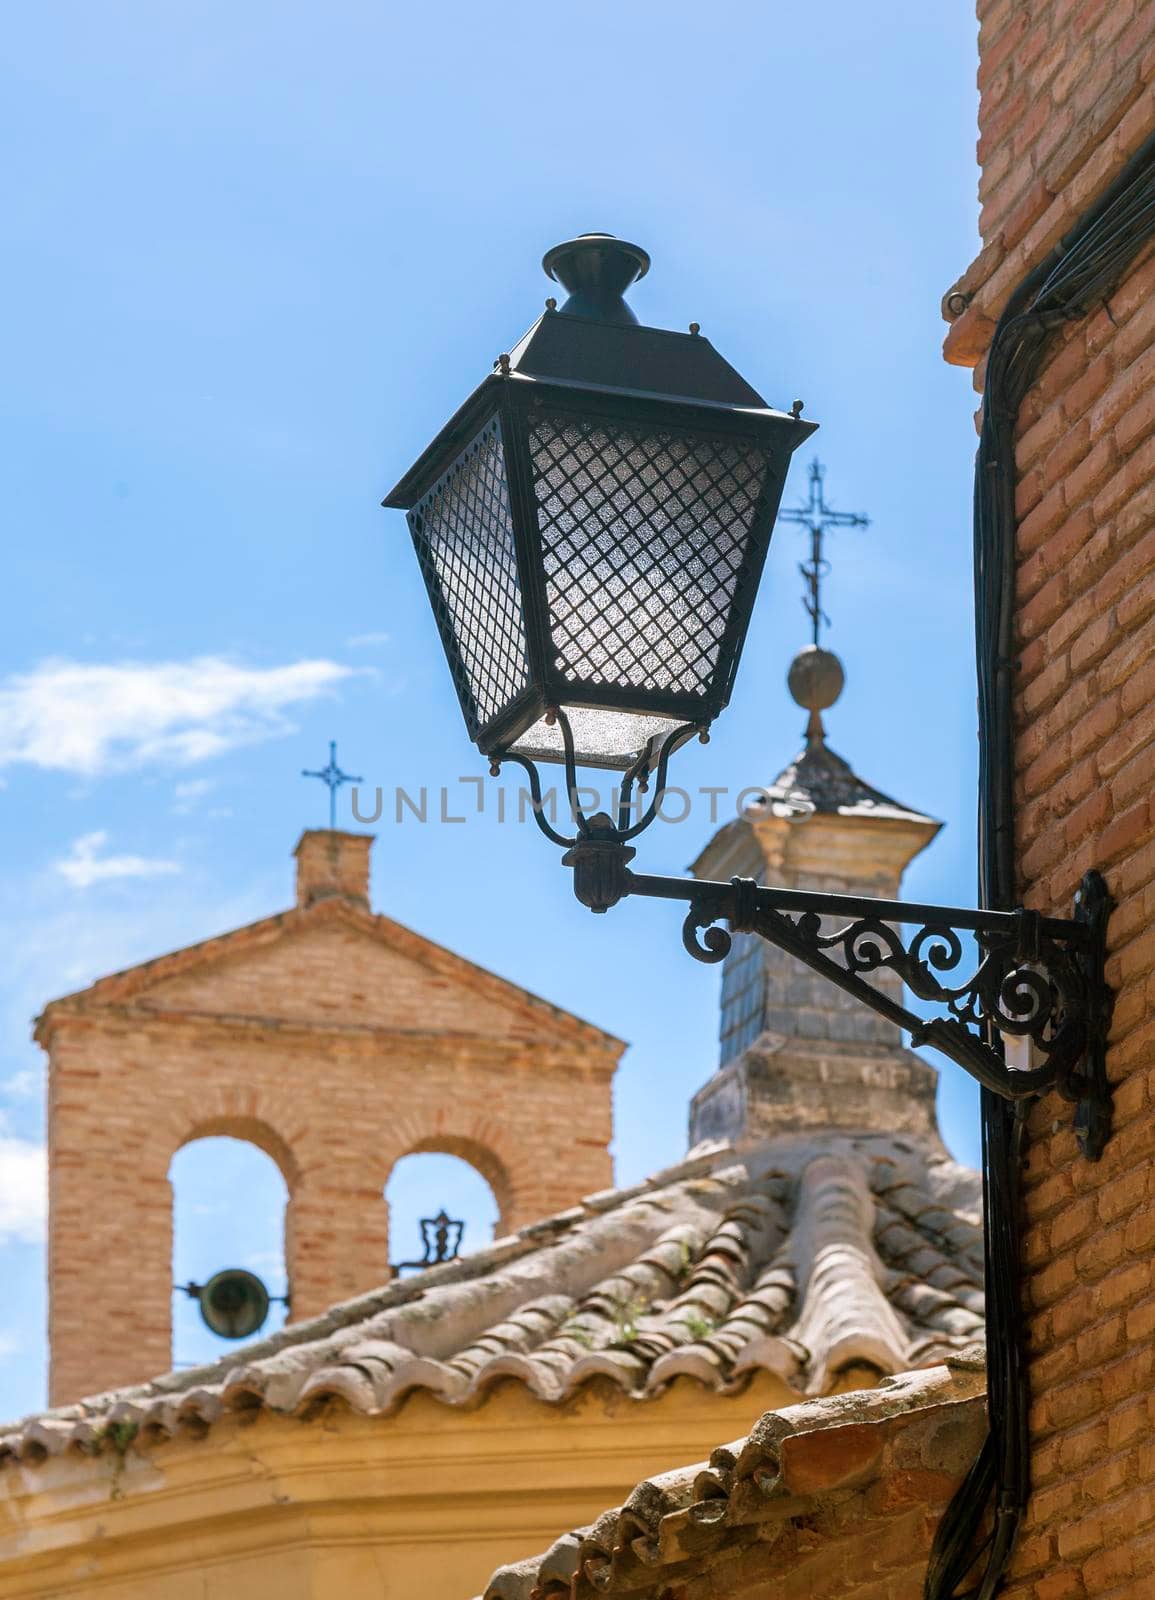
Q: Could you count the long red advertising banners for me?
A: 0